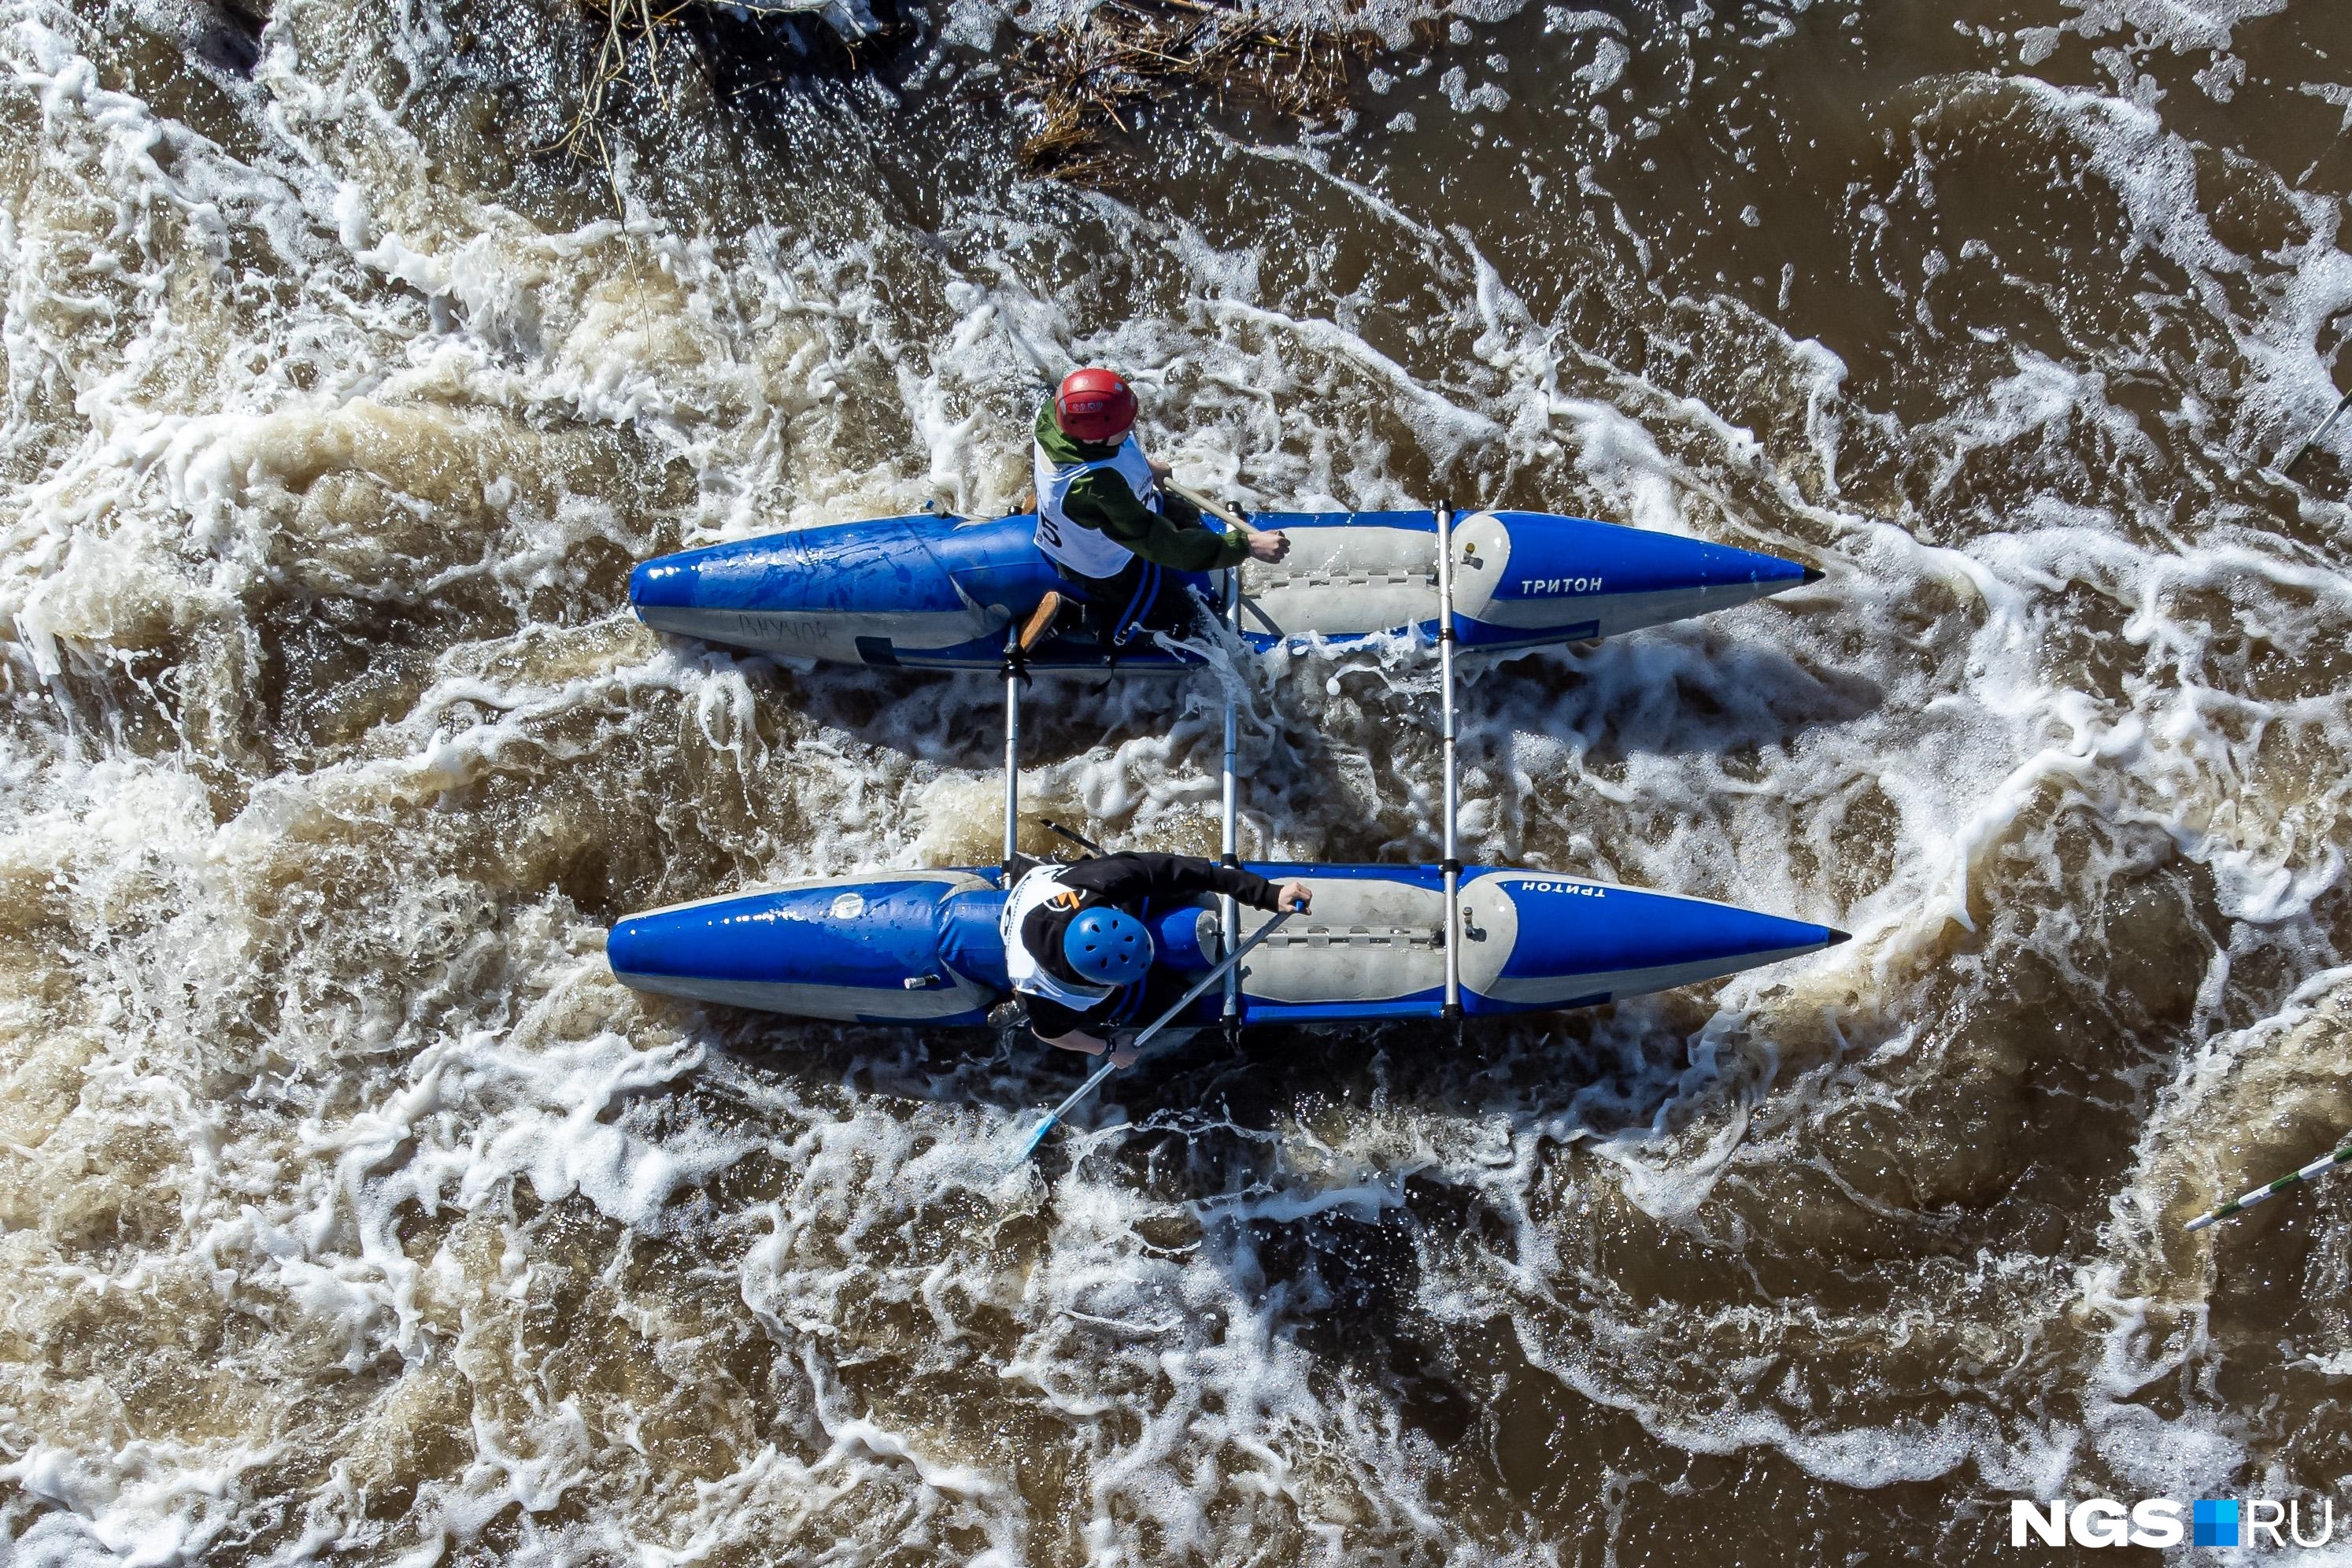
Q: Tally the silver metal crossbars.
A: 3